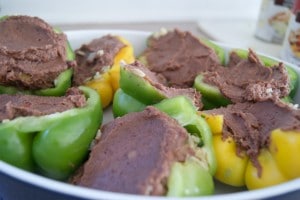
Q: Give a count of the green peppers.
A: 6